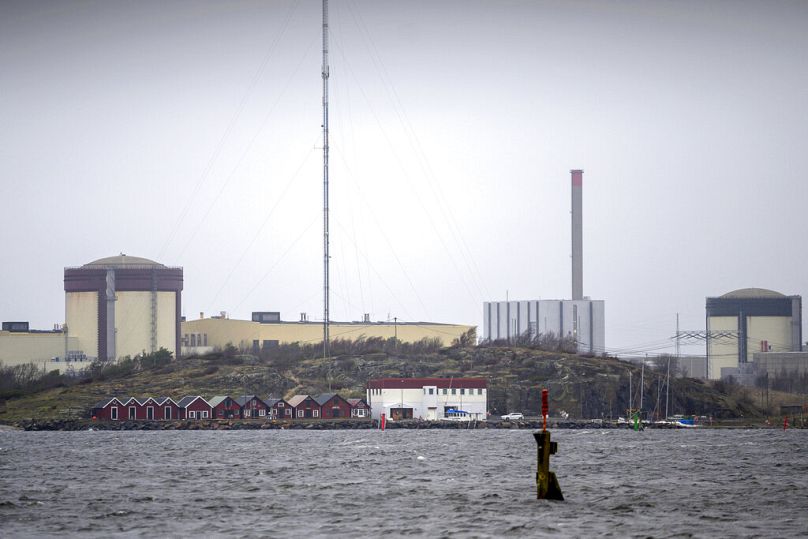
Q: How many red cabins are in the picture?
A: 11